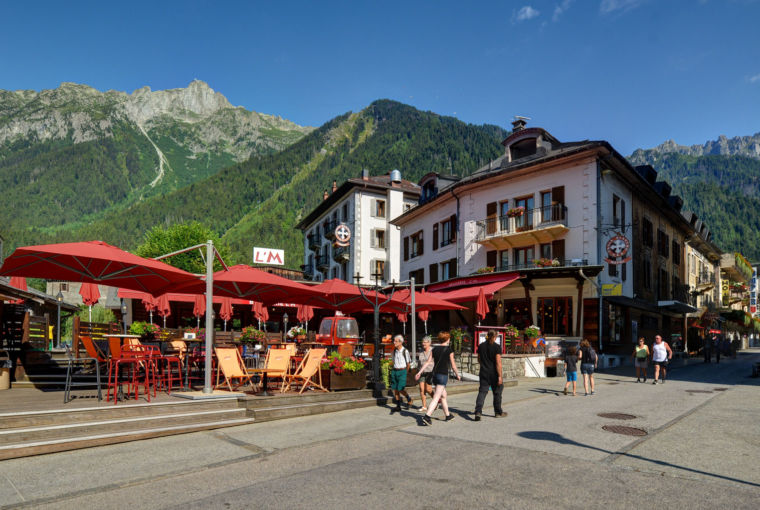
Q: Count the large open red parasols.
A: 4